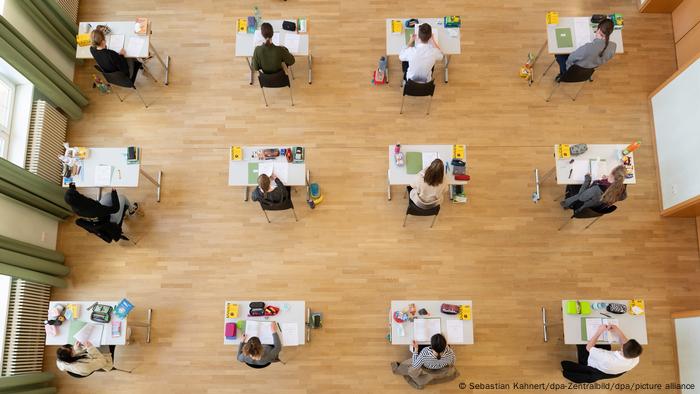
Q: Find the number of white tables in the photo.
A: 12